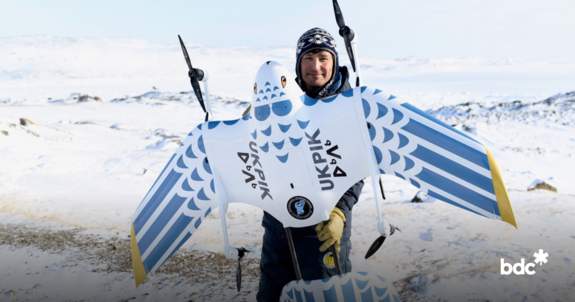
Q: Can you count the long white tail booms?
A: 2